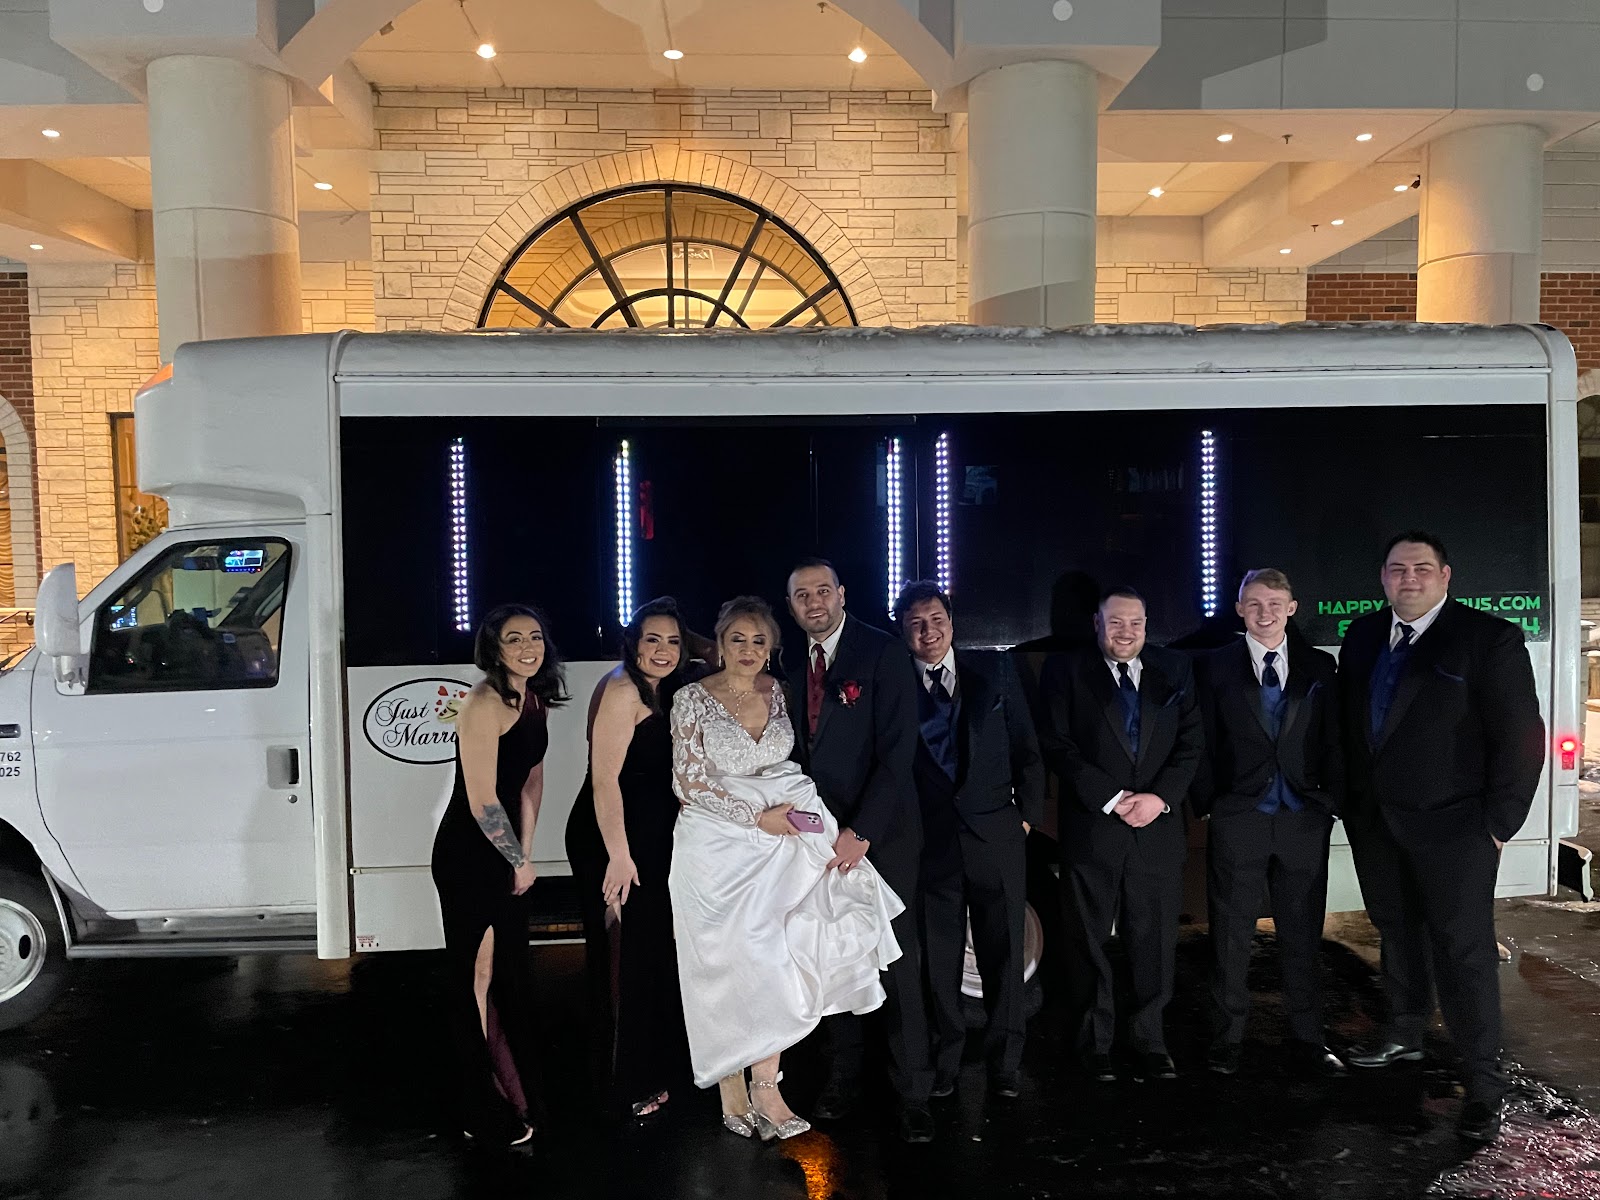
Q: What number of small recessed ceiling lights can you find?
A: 12